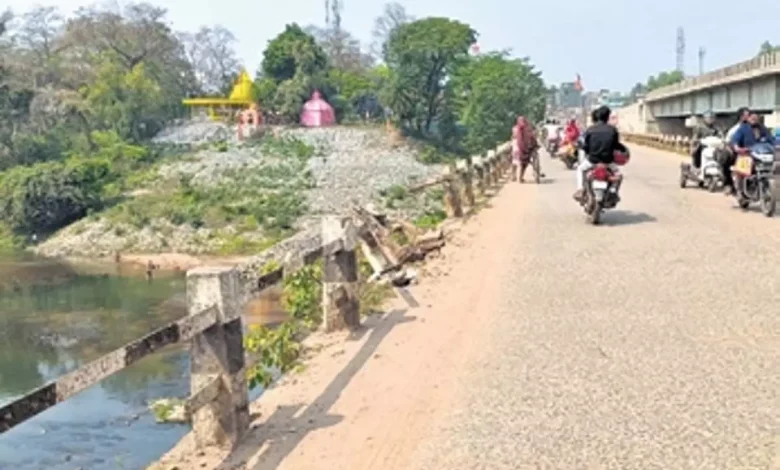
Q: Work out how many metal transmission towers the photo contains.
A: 3